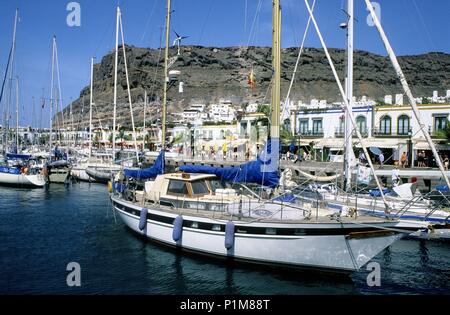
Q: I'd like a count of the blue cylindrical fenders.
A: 3